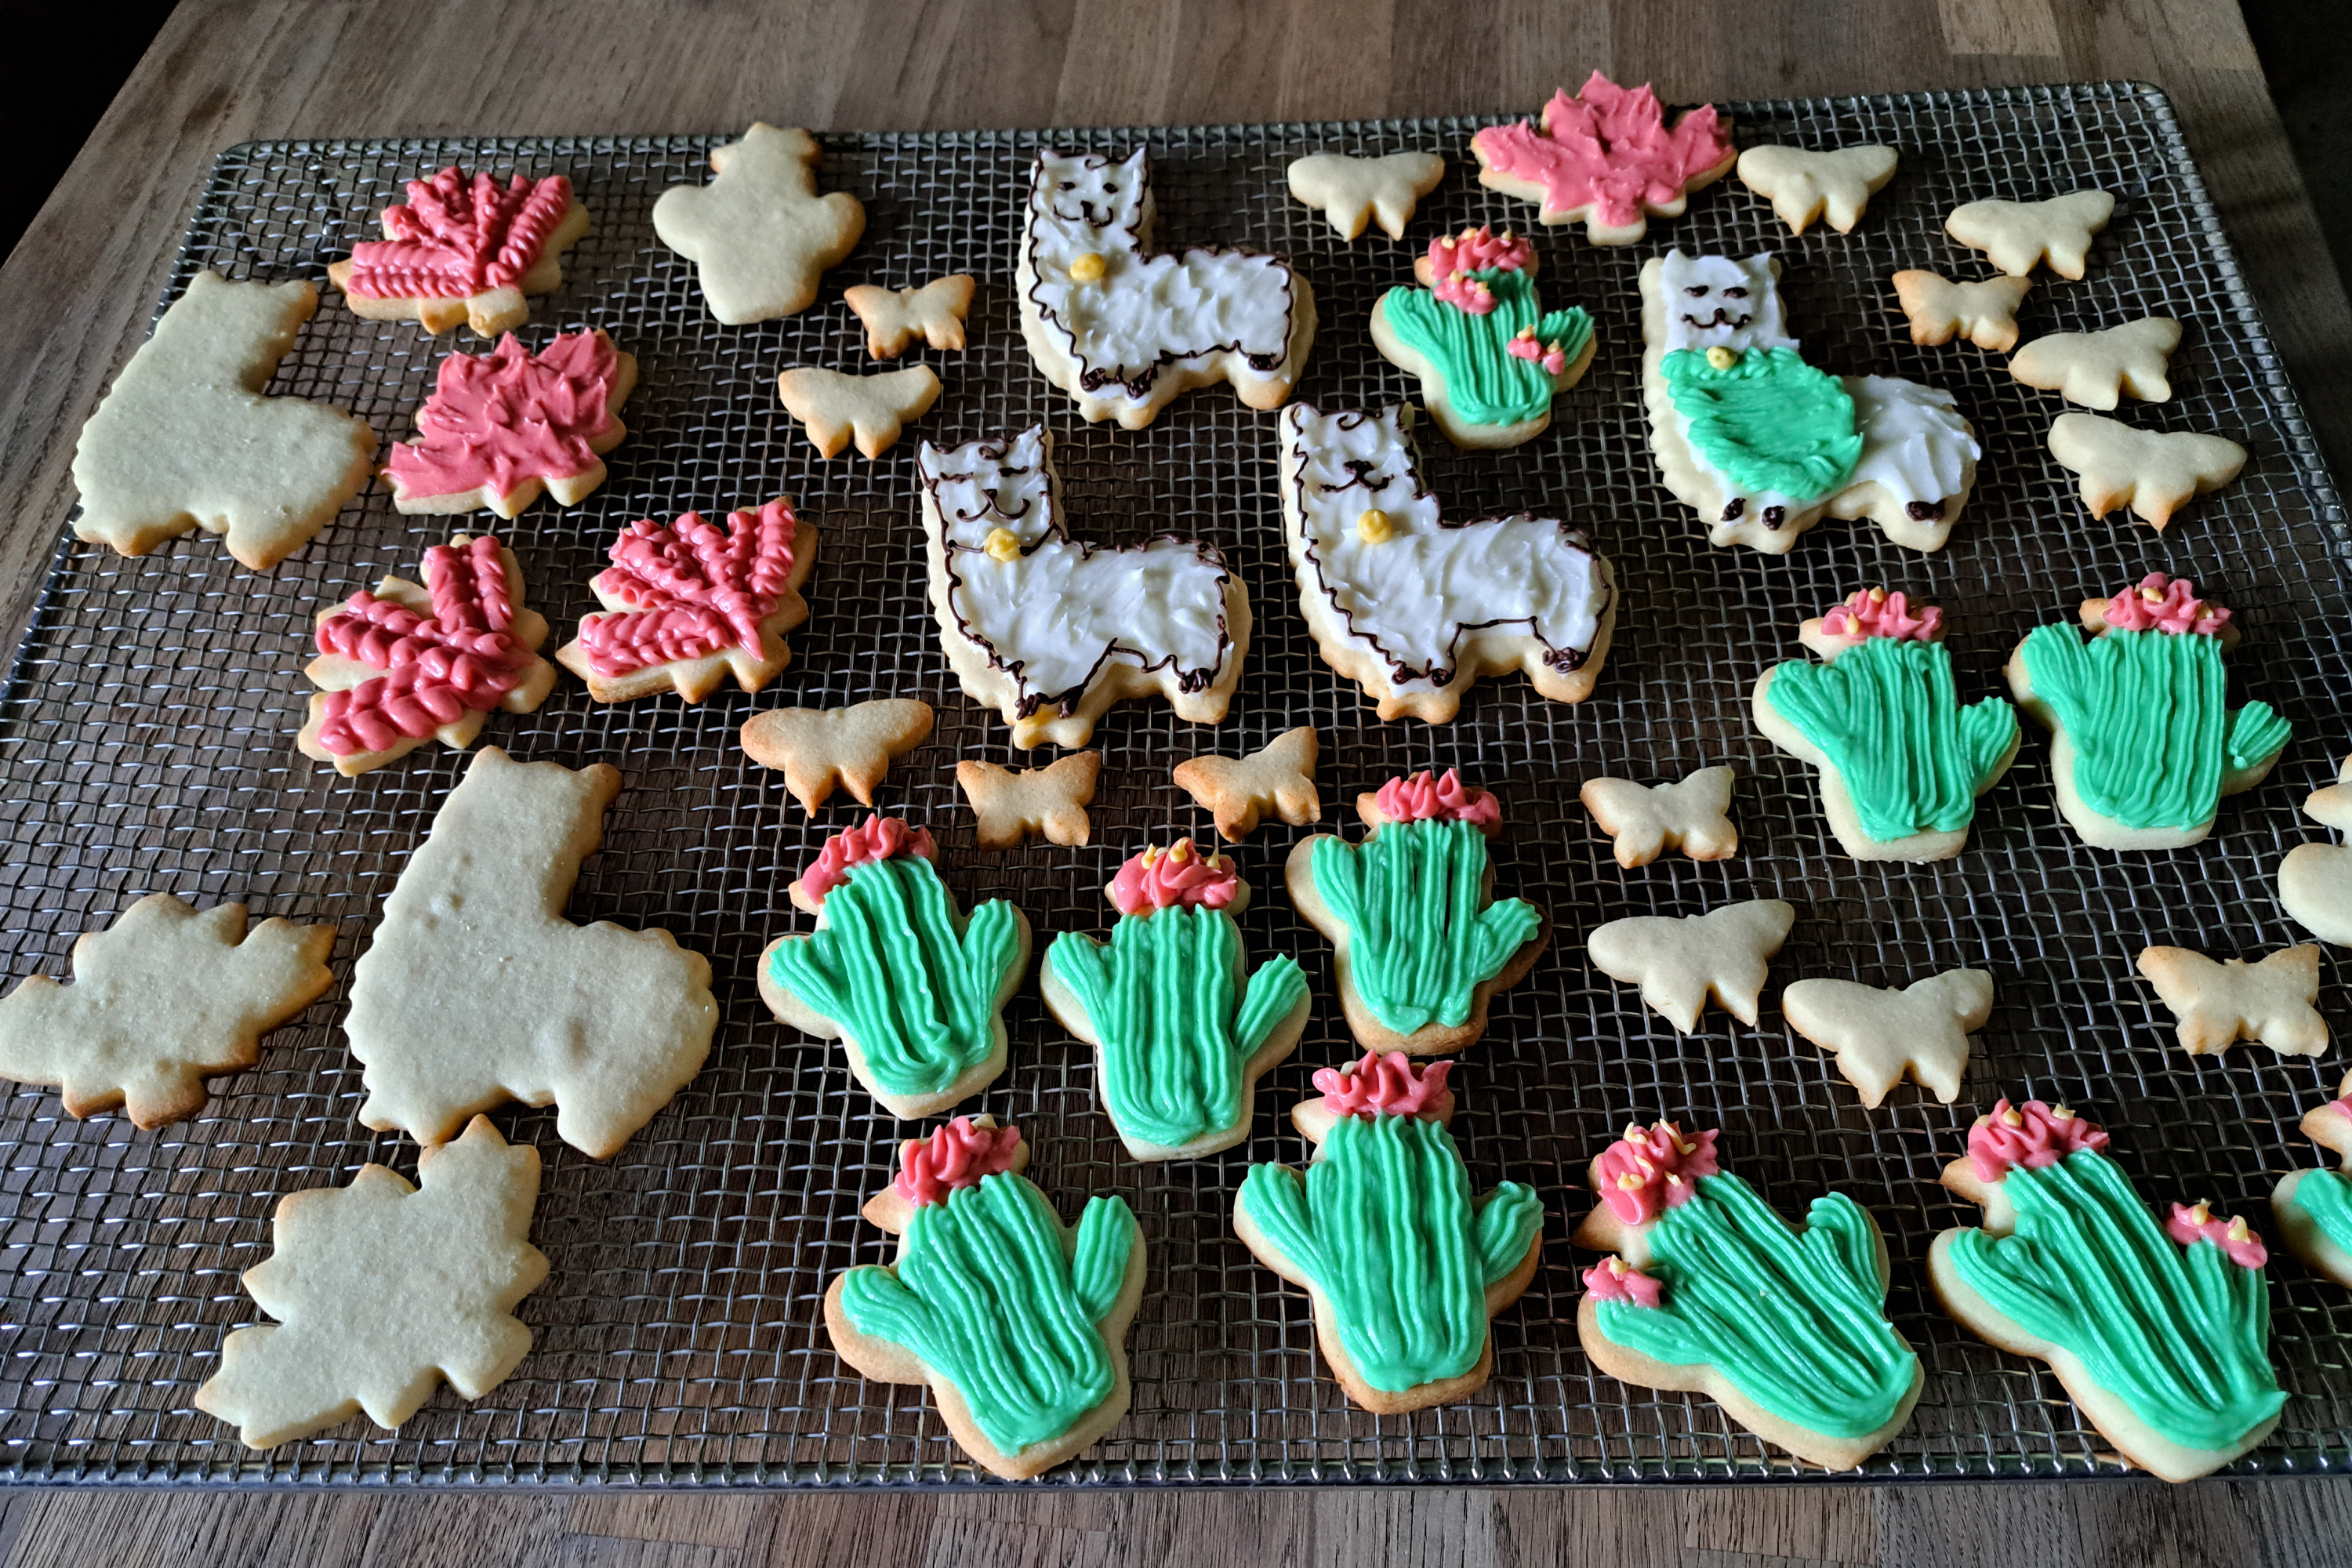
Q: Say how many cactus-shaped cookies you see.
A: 13